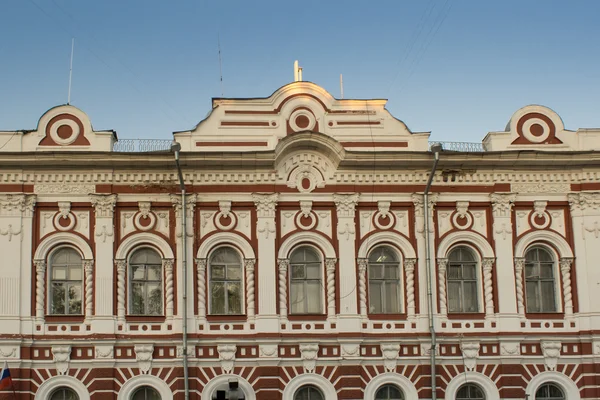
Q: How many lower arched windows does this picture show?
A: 7